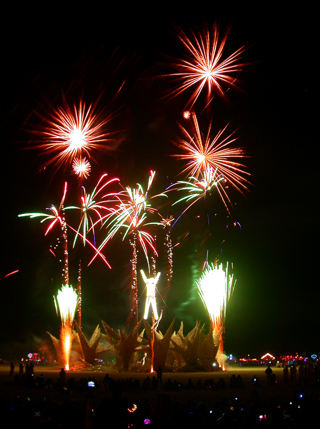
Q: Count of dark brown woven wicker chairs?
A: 0